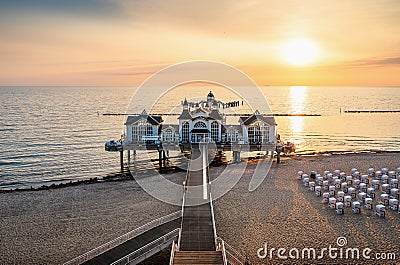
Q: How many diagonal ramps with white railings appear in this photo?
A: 1